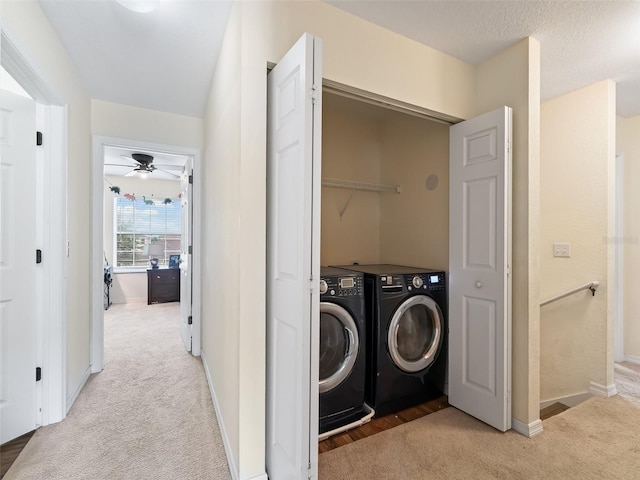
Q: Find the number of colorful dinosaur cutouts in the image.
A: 5